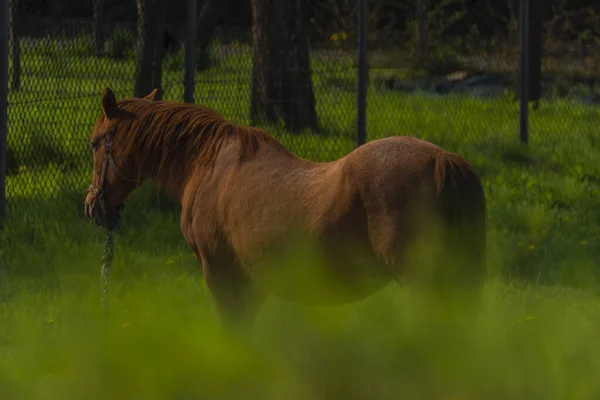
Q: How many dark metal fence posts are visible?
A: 4